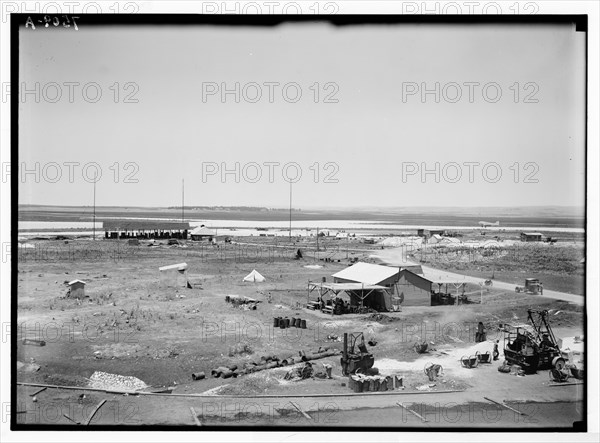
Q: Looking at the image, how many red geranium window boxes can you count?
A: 0